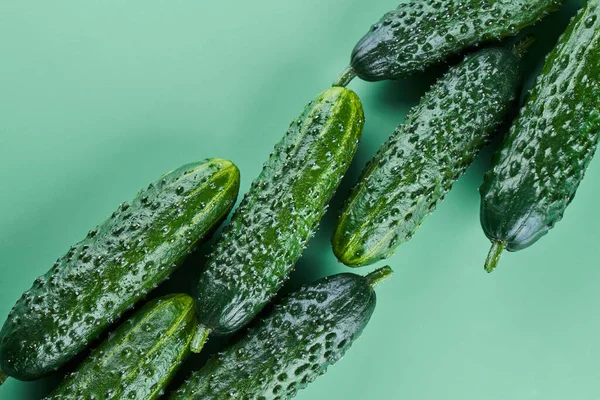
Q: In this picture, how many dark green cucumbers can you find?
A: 7